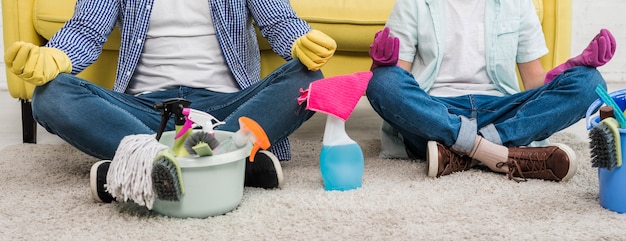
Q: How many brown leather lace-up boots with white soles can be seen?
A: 2